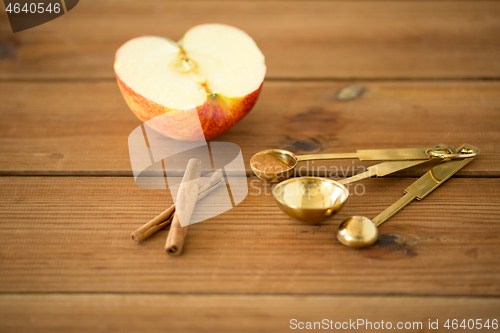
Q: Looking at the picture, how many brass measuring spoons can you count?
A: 3